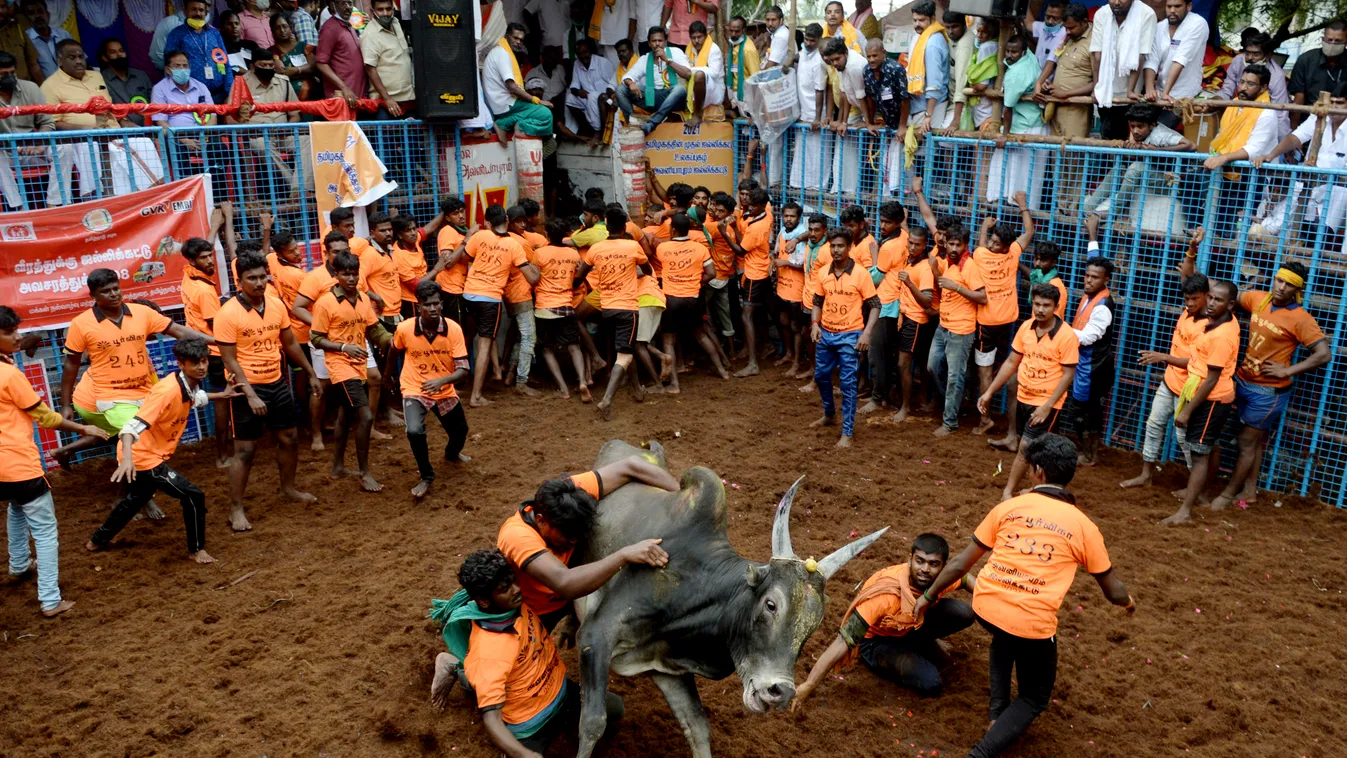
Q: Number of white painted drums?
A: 2